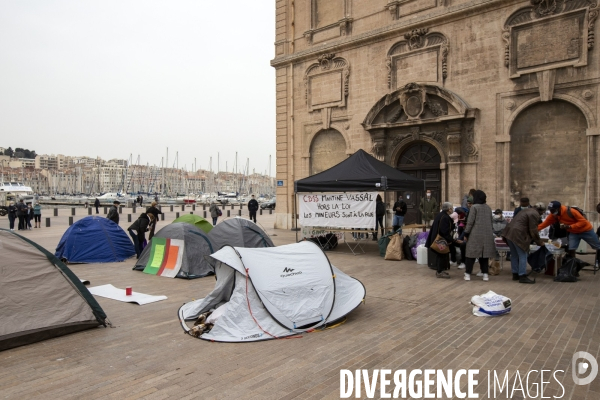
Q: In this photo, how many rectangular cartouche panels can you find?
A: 3